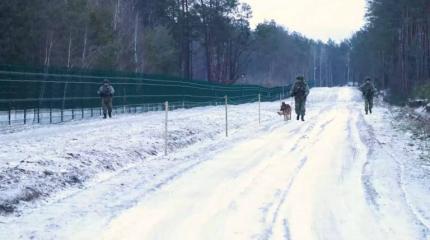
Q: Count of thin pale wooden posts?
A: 3